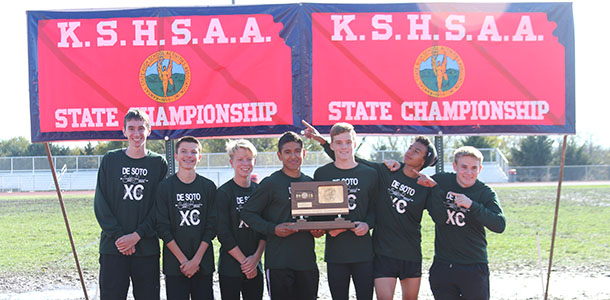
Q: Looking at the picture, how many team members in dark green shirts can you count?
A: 7